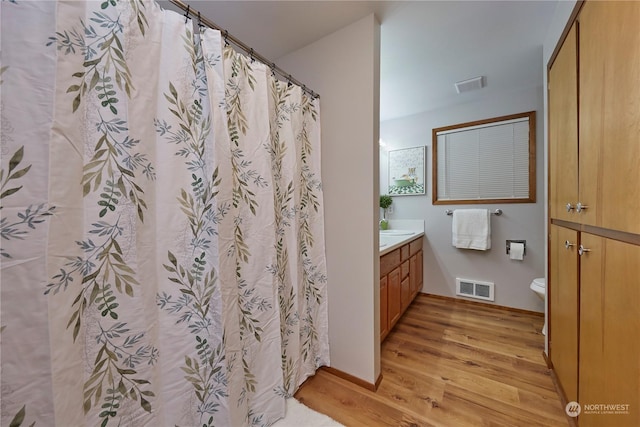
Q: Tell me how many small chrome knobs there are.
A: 4